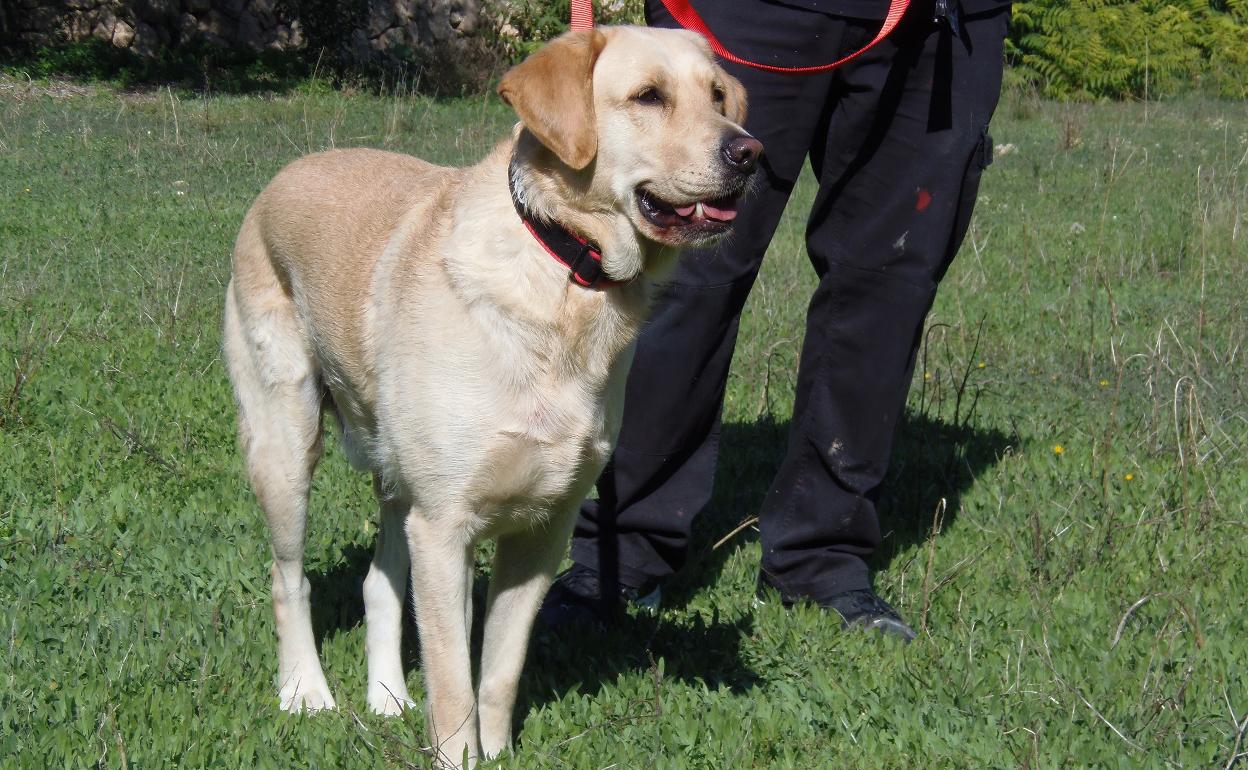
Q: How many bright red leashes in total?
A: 1